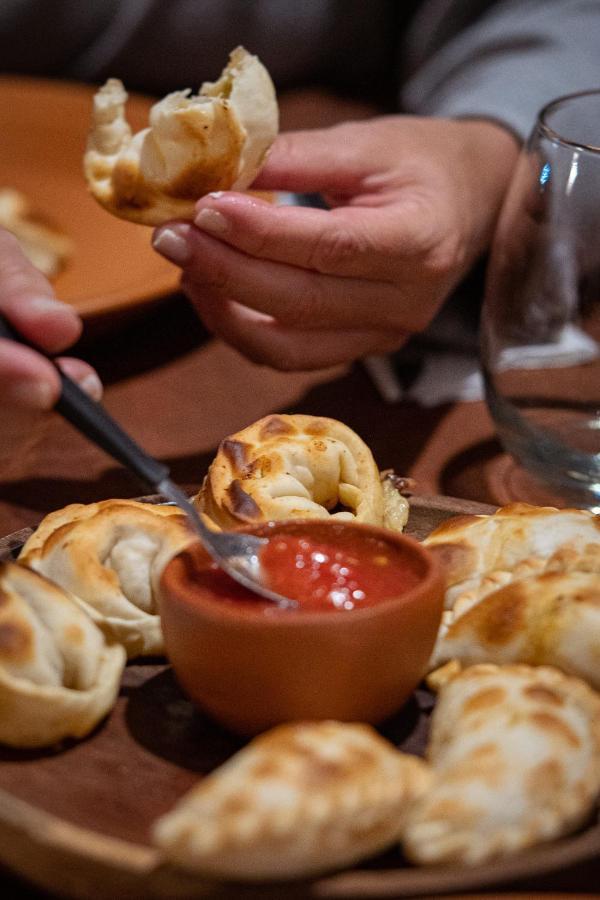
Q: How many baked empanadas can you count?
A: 8